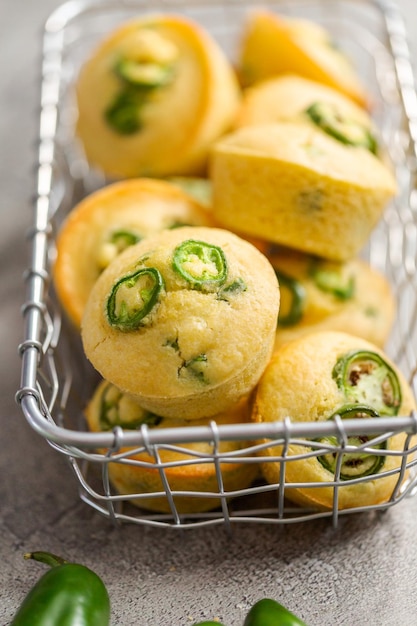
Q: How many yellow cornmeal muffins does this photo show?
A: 9